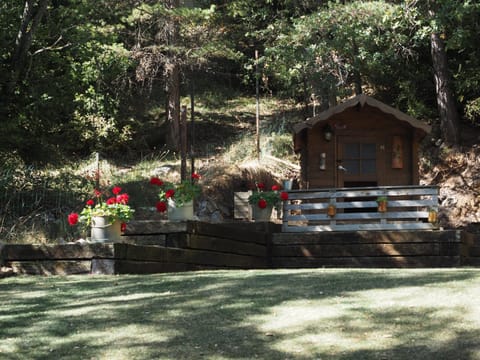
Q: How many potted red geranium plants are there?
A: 3